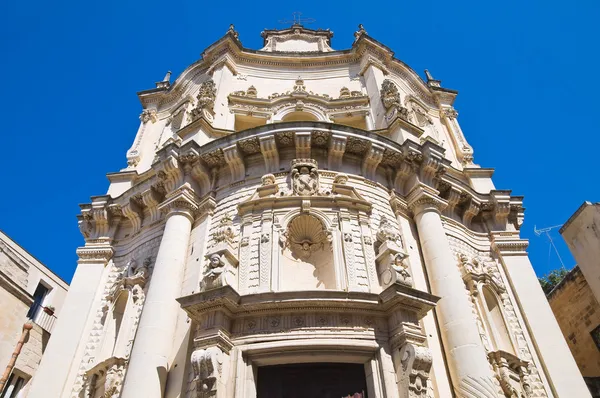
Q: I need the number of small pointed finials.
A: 4